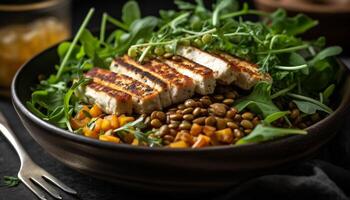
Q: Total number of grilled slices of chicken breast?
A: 7